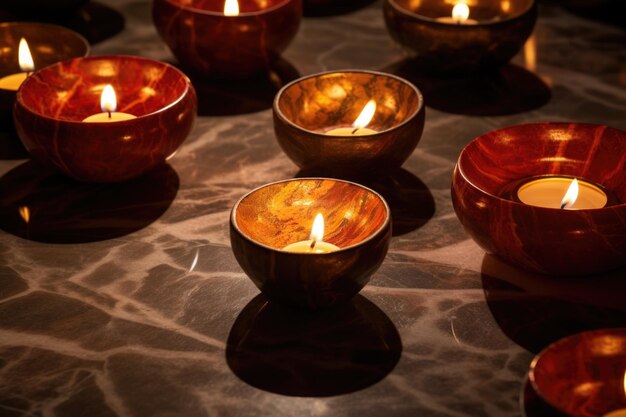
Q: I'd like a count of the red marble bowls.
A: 4